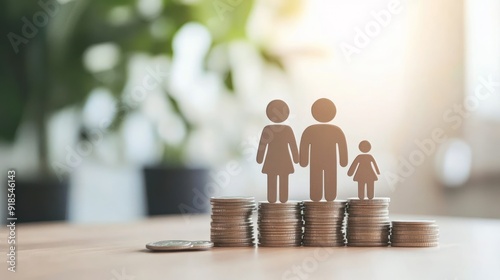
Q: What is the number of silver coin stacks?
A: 5